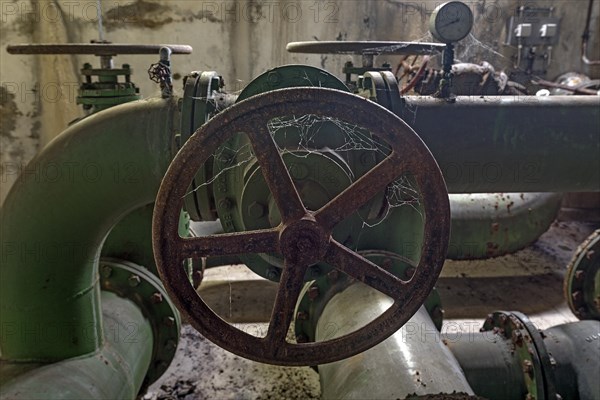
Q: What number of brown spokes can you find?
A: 5